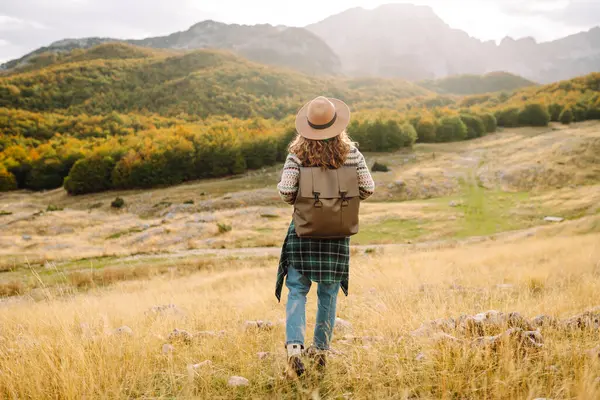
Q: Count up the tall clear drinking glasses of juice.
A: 0